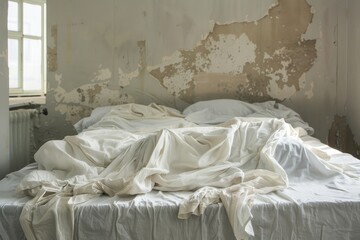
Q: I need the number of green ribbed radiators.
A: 1